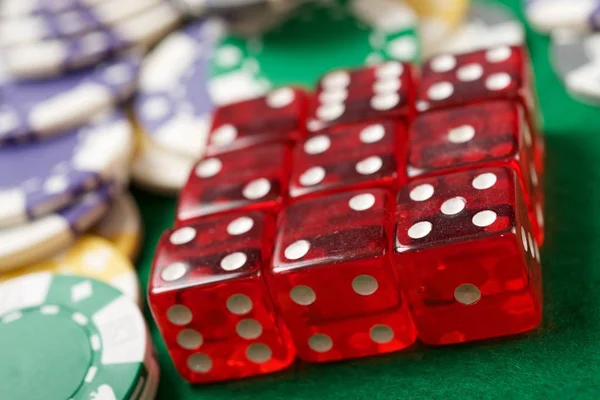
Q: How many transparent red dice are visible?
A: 9